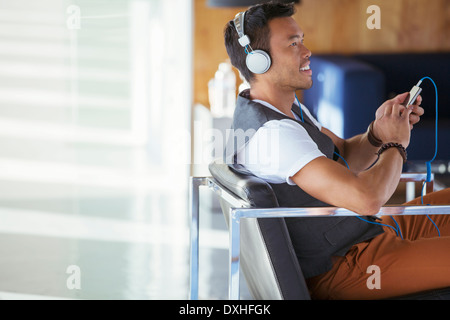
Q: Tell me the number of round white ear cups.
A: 1